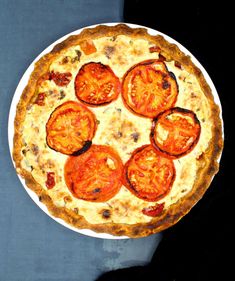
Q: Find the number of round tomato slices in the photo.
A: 6